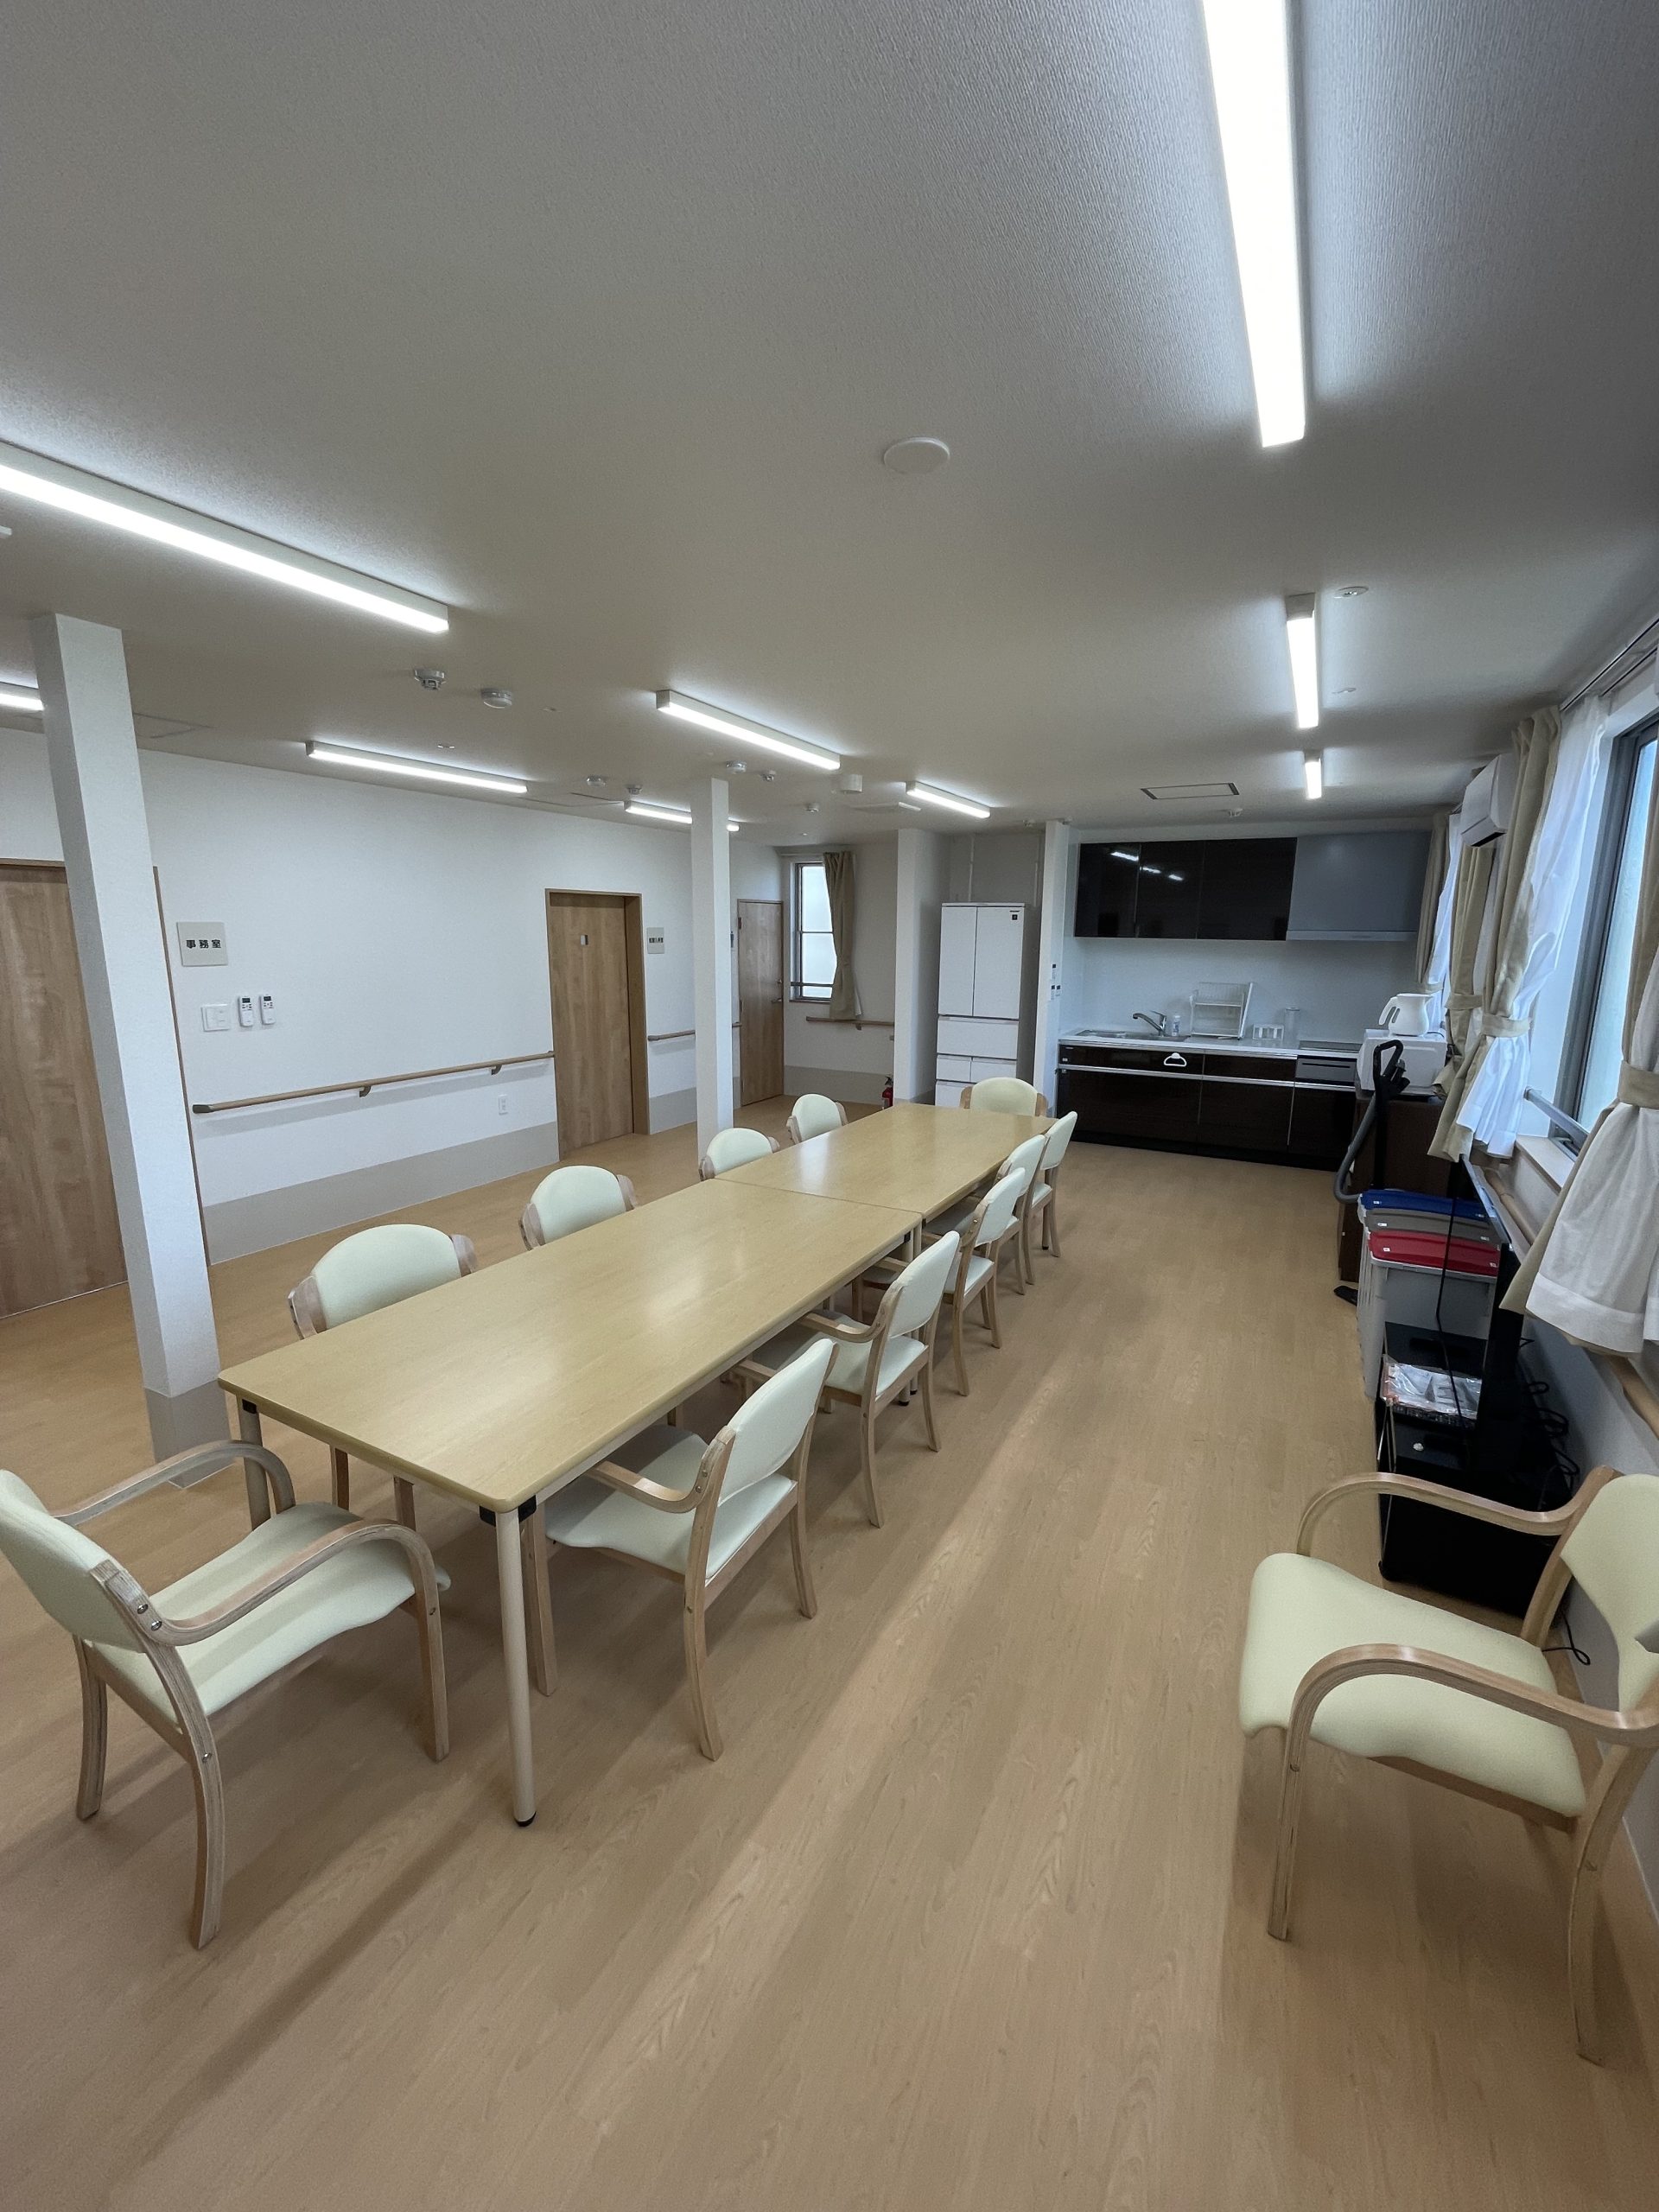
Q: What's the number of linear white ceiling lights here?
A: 9